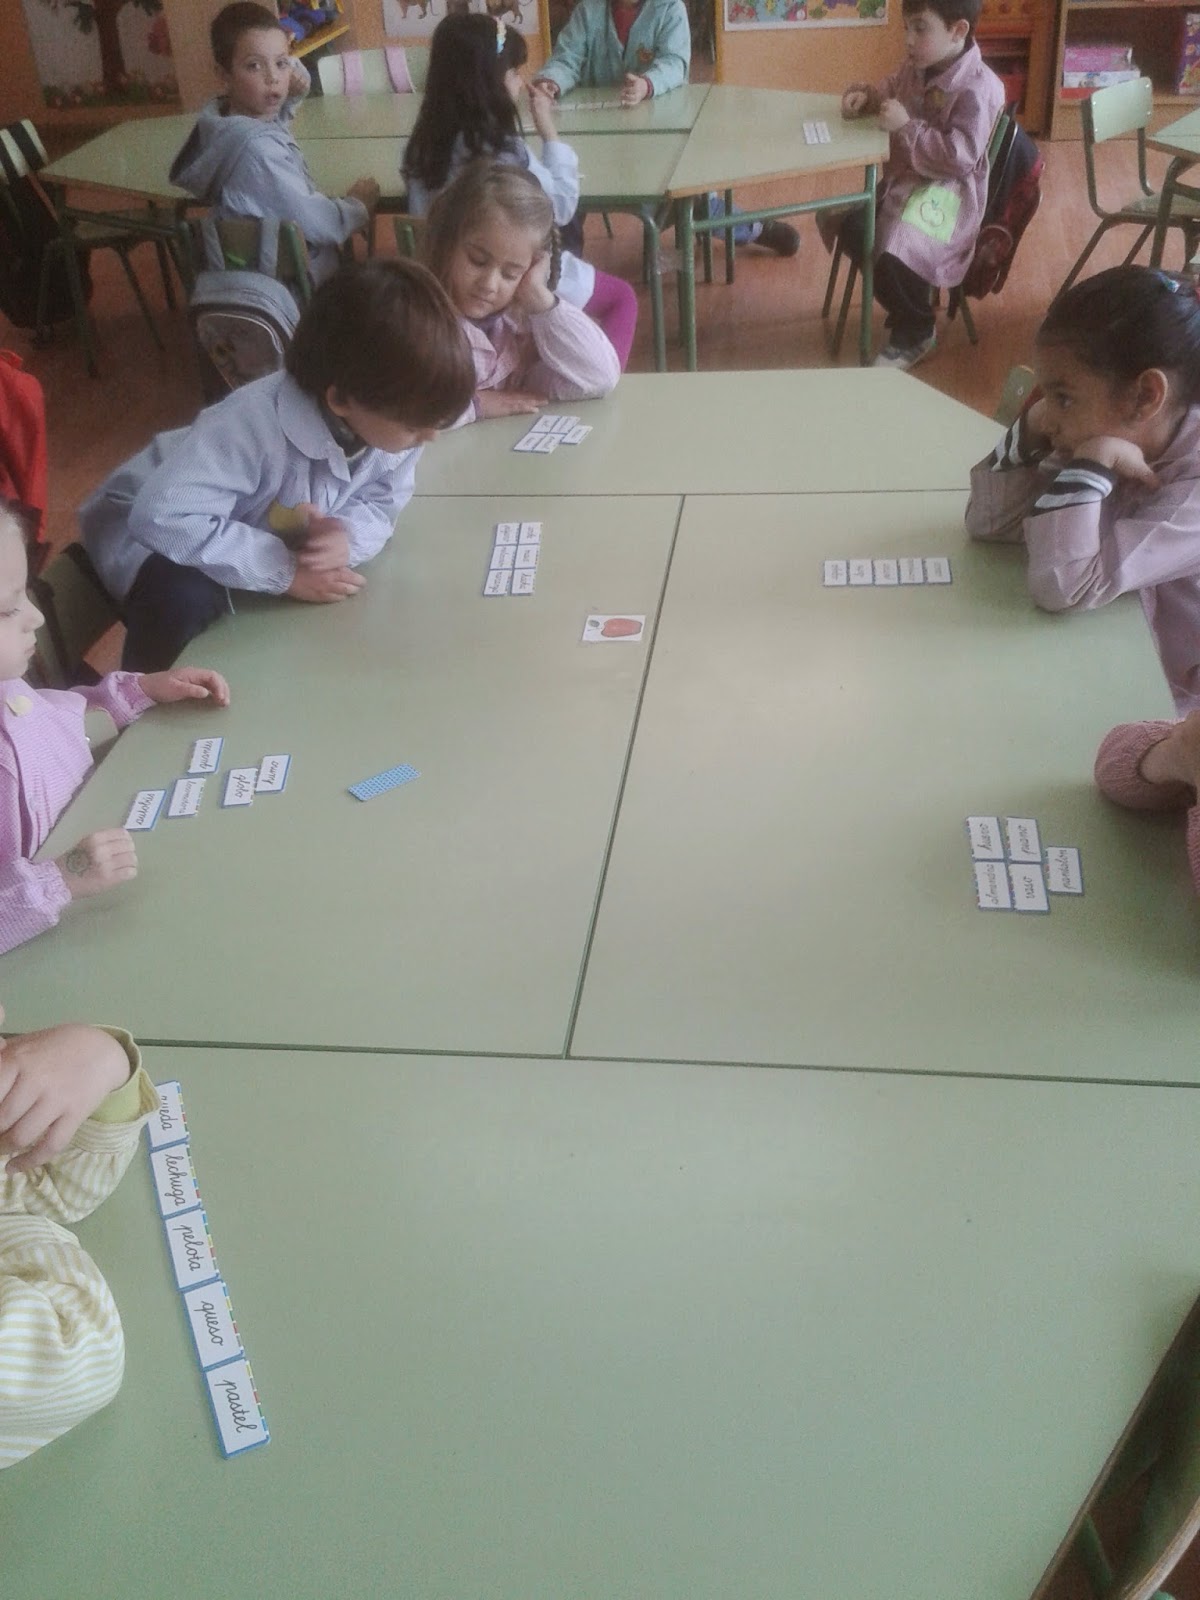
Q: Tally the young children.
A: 10